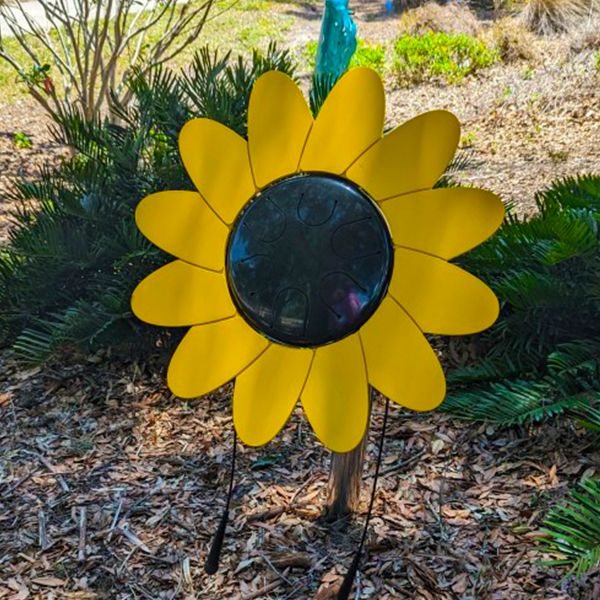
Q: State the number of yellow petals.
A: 12